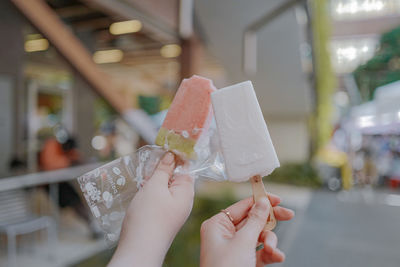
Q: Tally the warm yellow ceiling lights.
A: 4